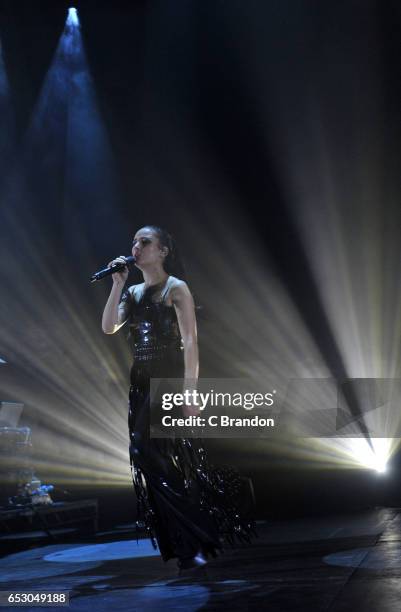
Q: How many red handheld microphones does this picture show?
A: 0